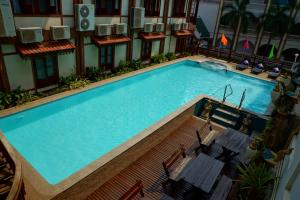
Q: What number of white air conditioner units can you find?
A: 11